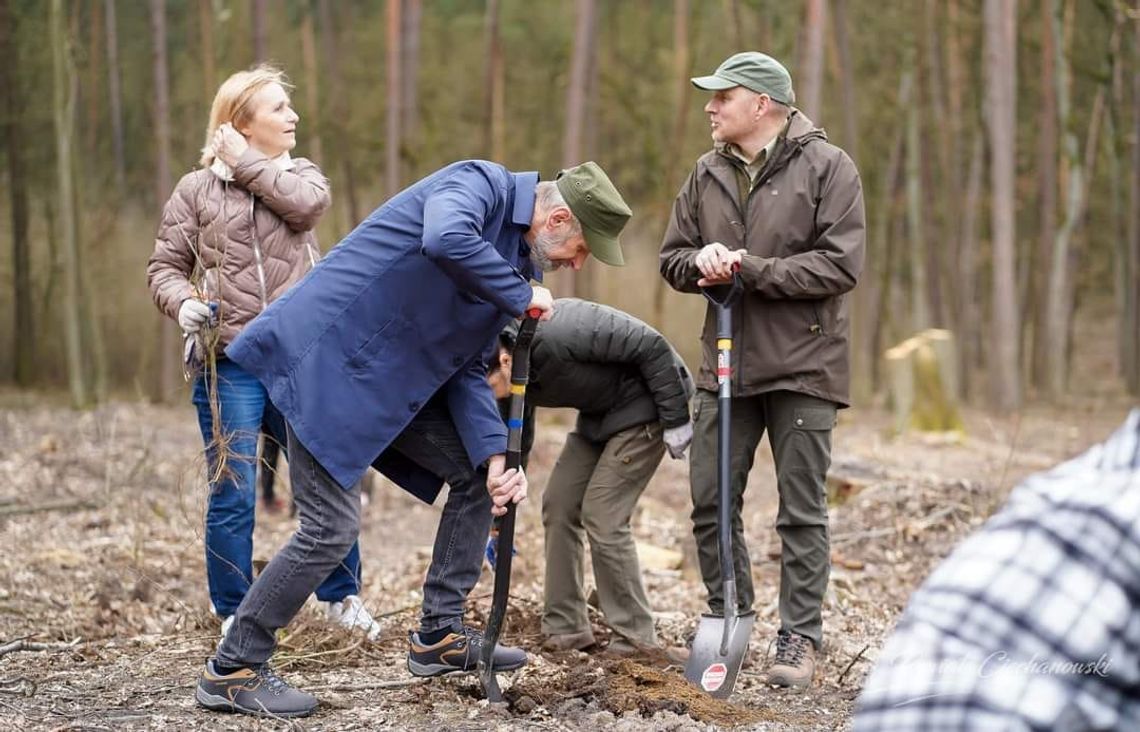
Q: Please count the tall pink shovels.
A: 0